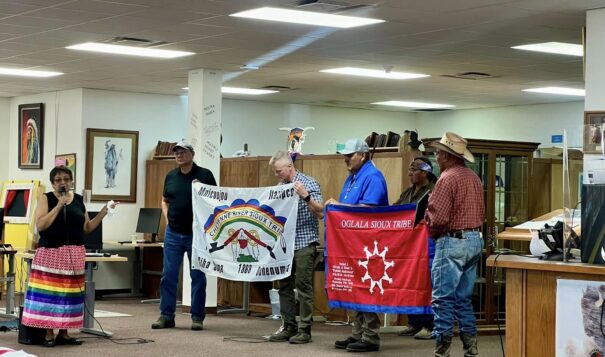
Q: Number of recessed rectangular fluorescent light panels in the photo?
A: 8